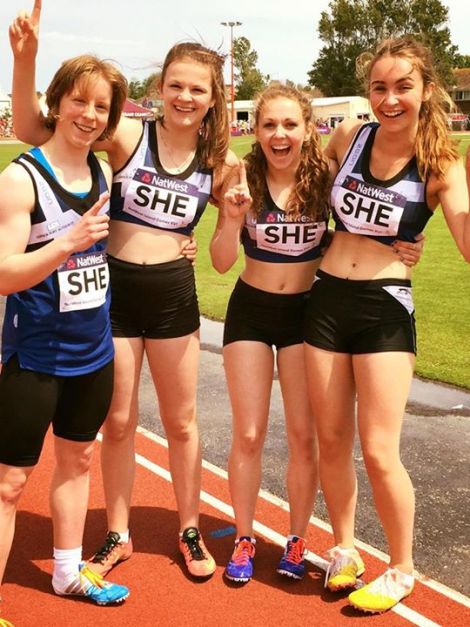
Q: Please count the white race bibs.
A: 4